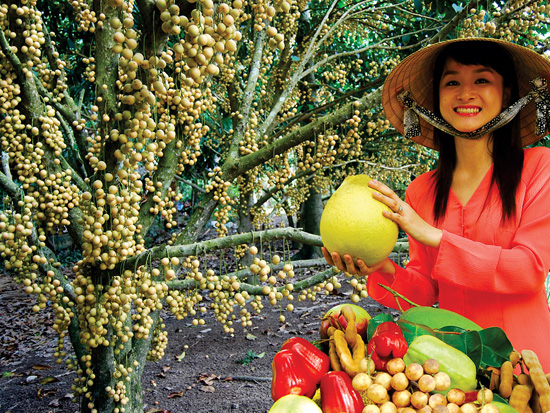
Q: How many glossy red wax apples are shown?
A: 4